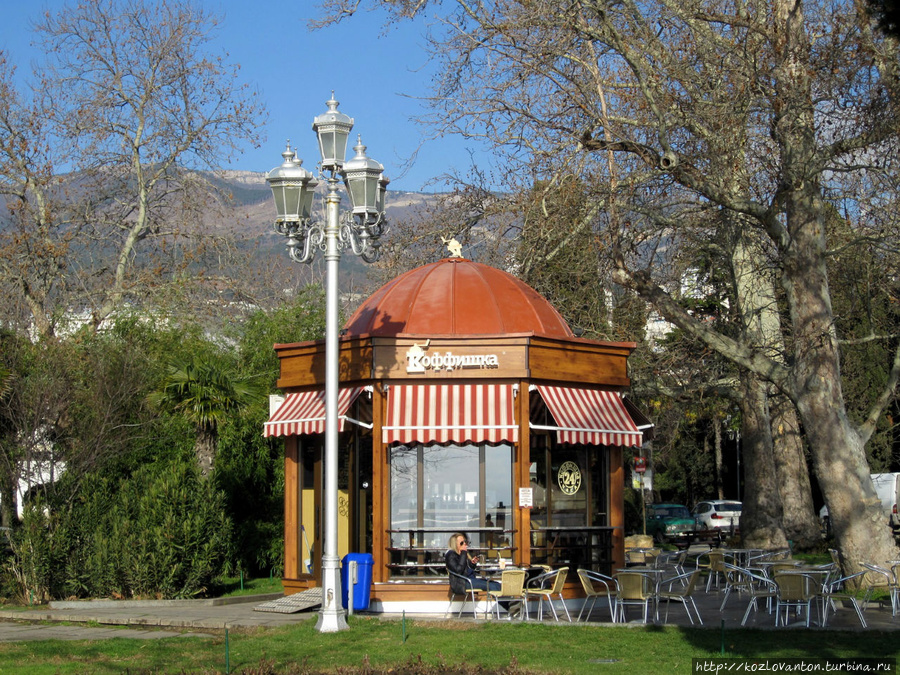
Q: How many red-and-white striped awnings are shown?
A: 3